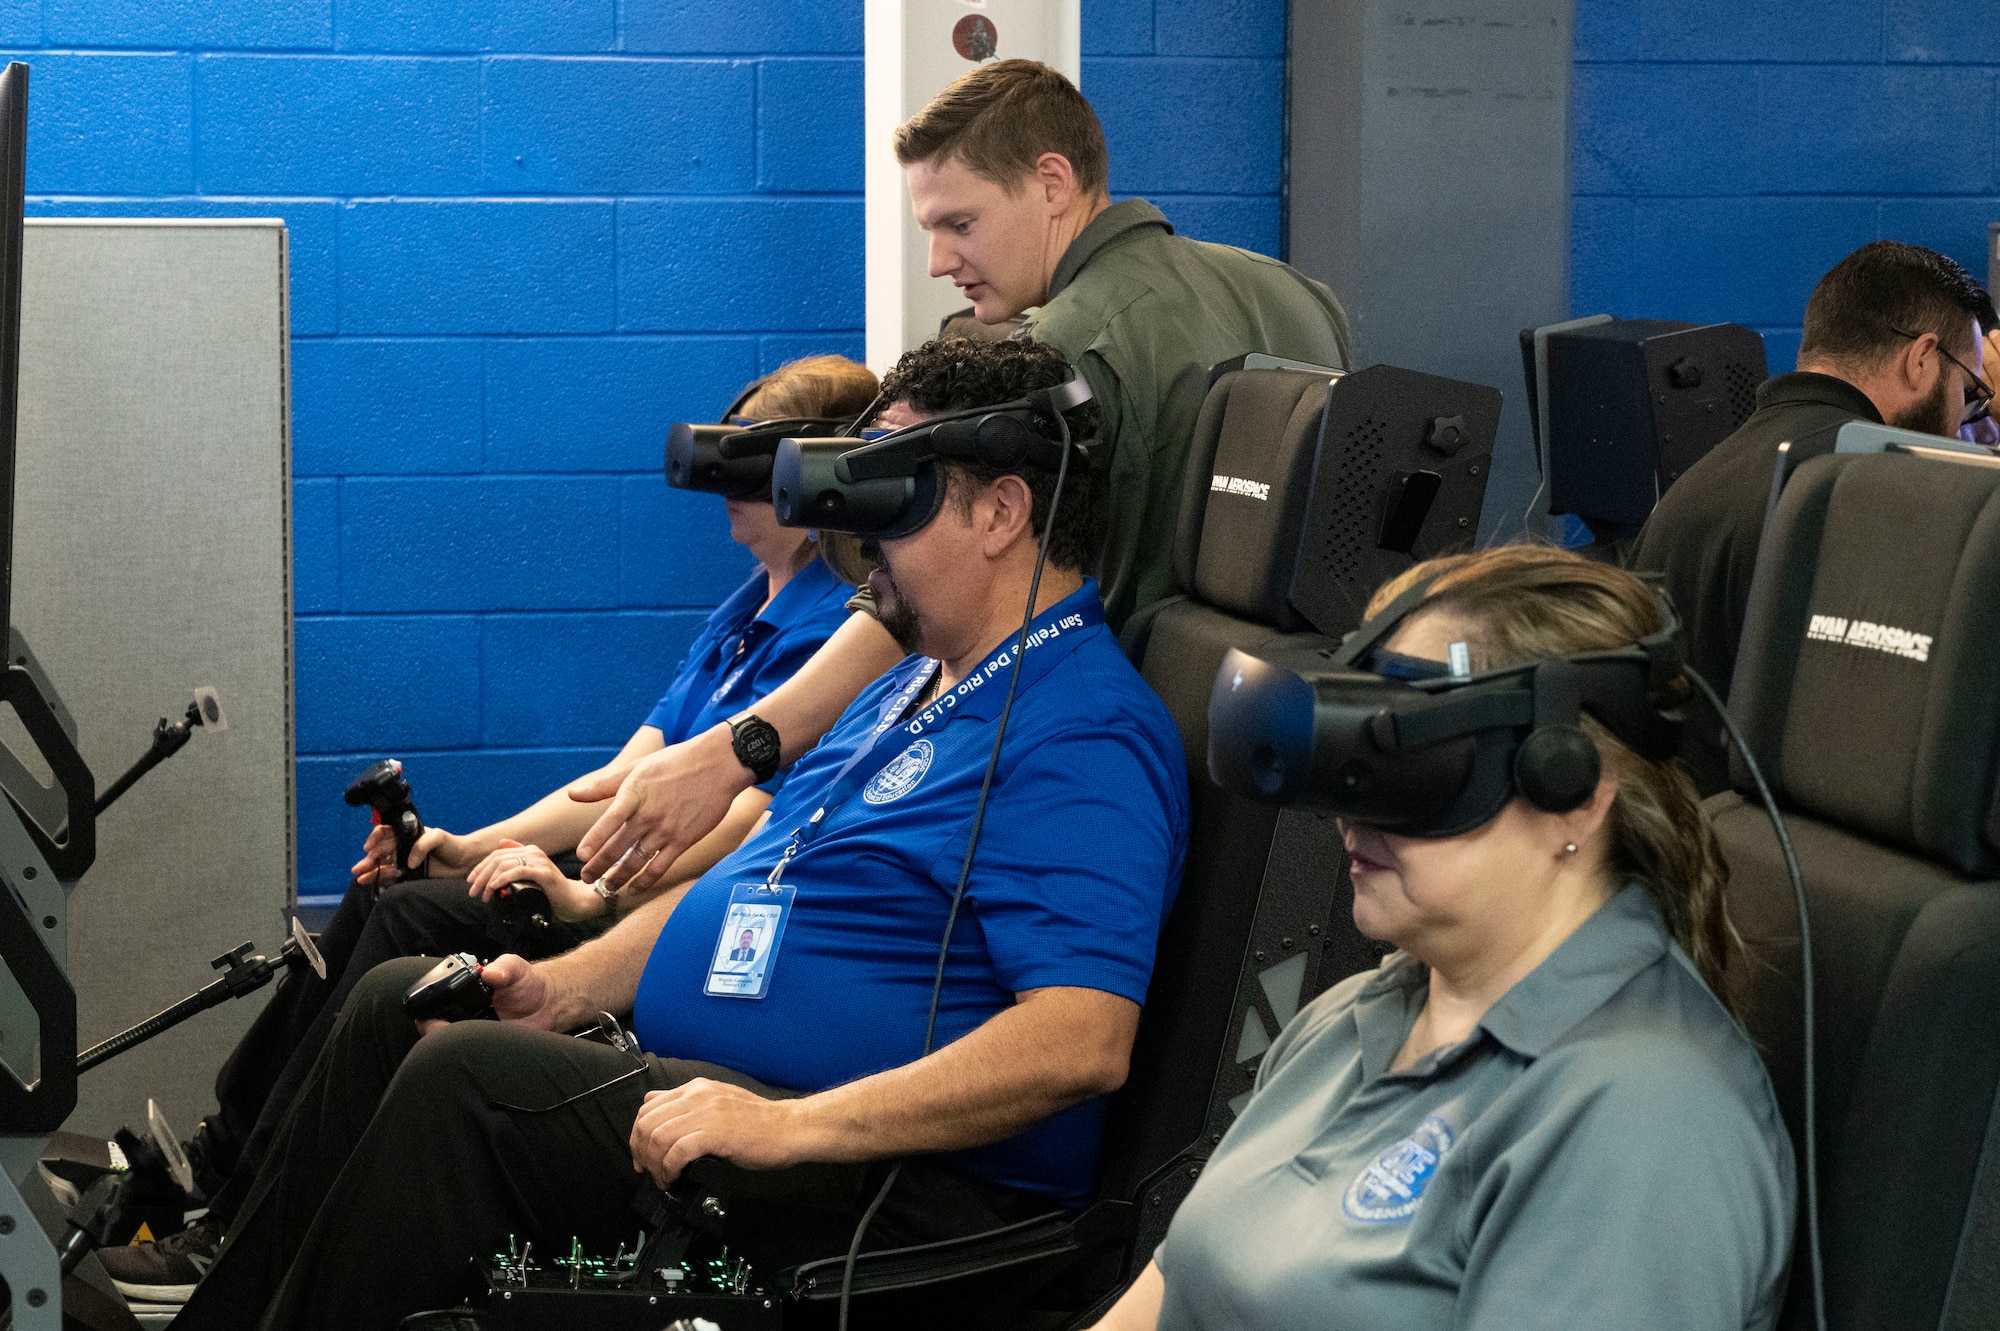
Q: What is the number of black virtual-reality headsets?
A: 3